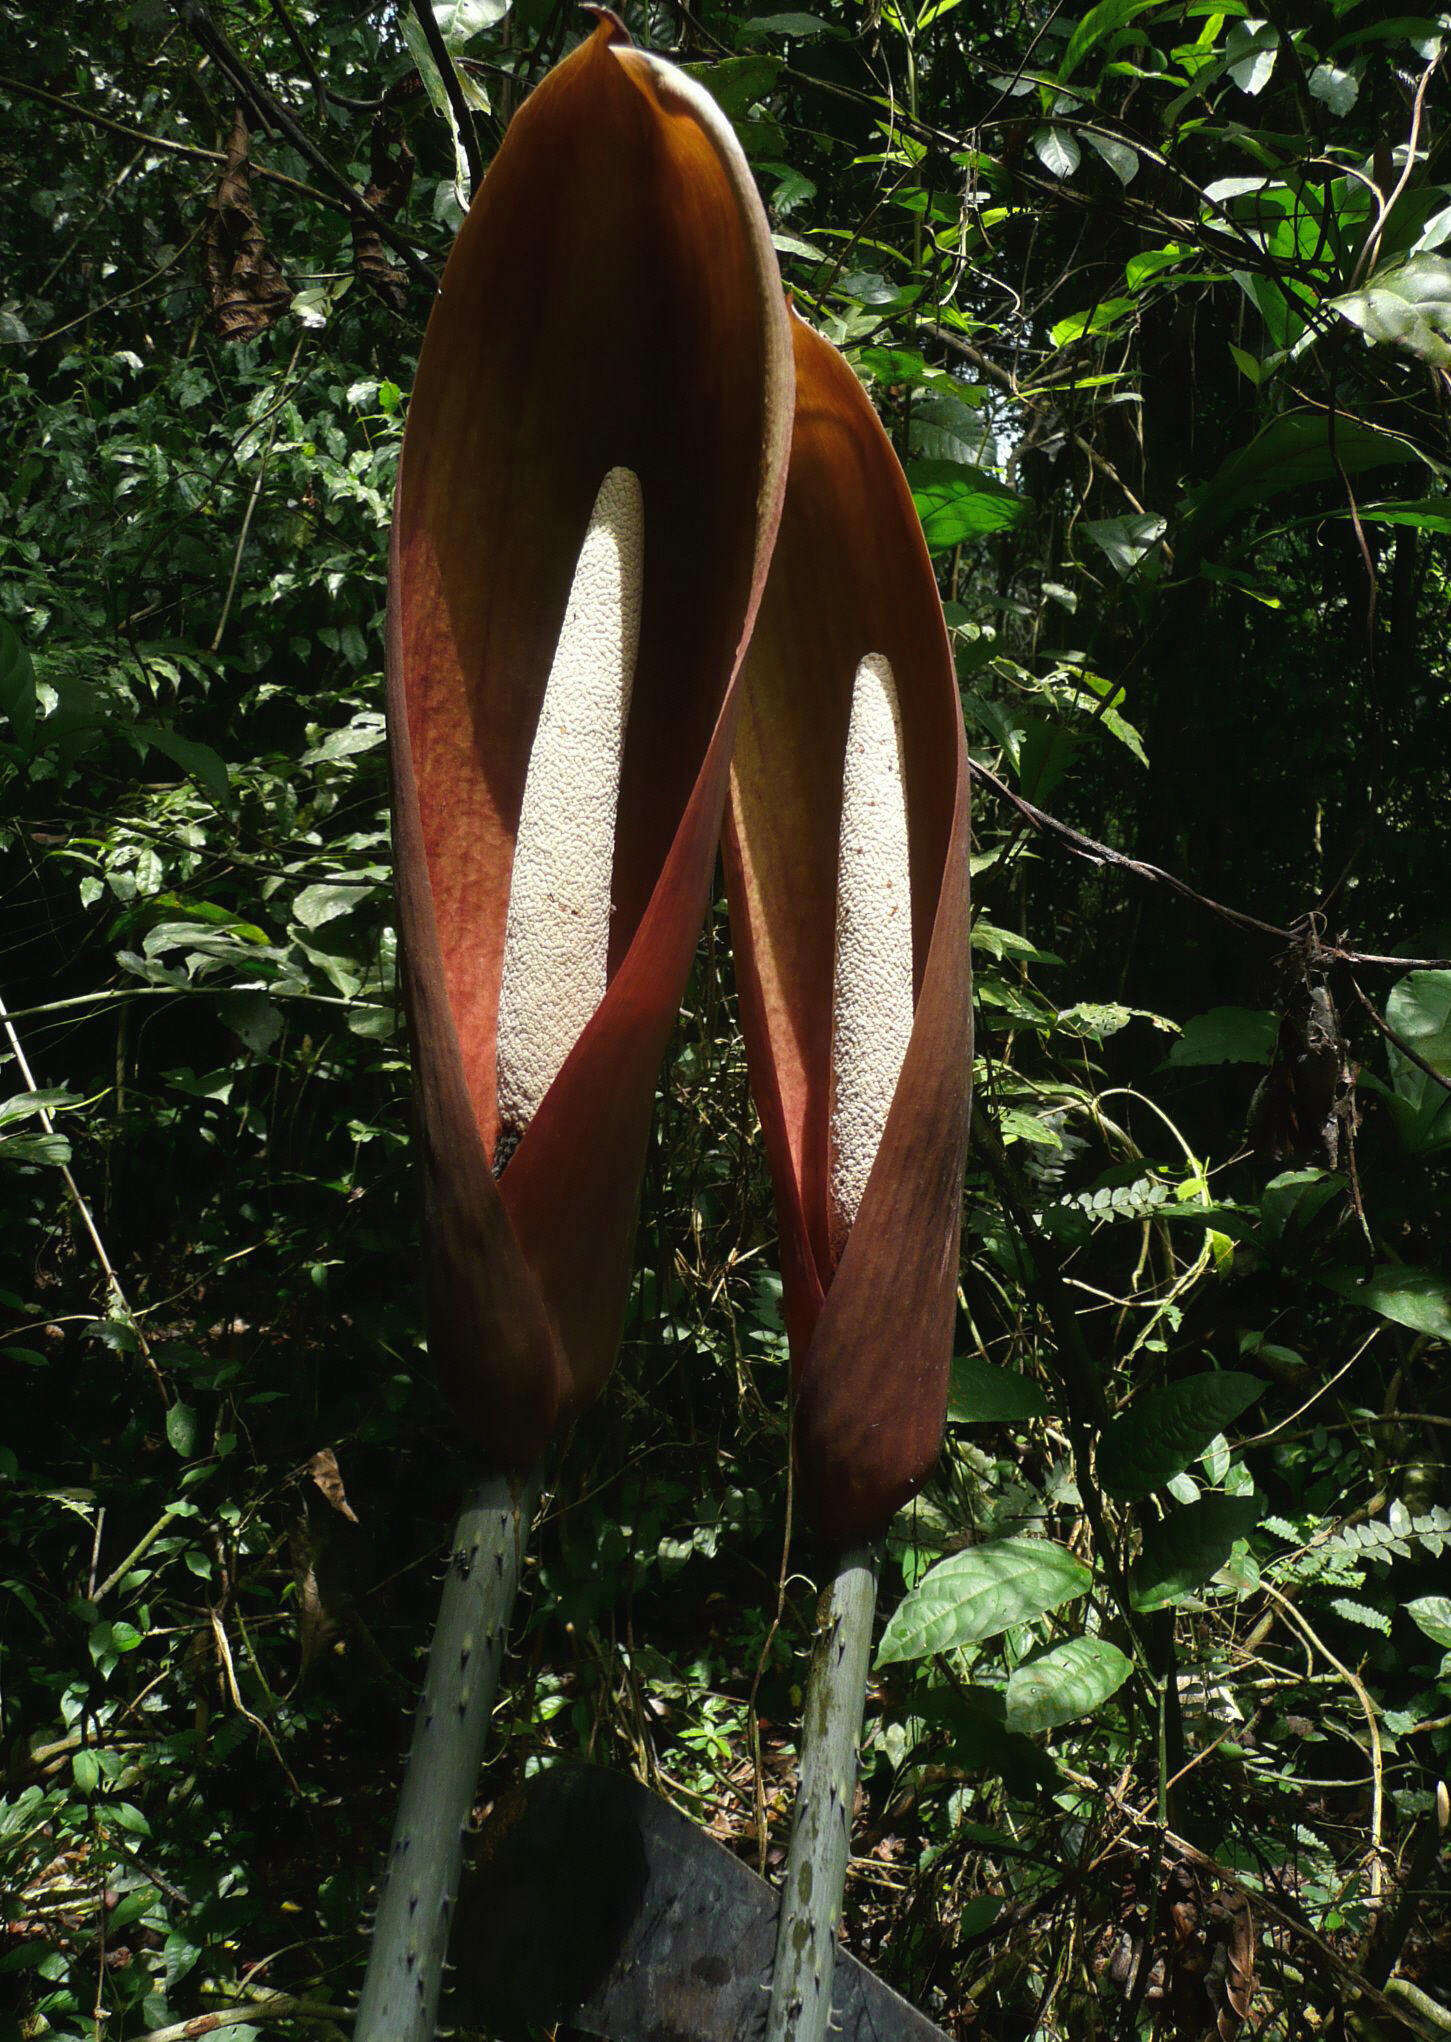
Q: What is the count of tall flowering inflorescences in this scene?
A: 2